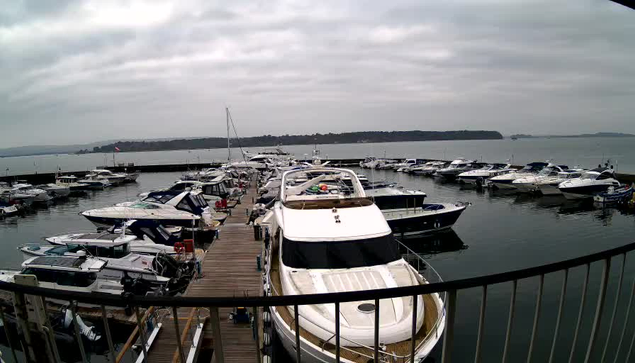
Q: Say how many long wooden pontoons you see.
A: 1